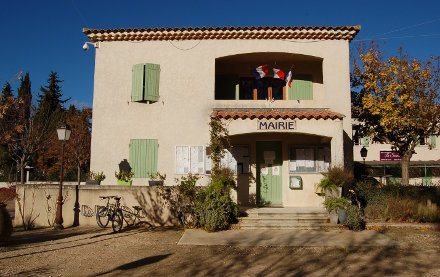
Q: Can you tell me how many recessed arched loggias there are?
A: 1